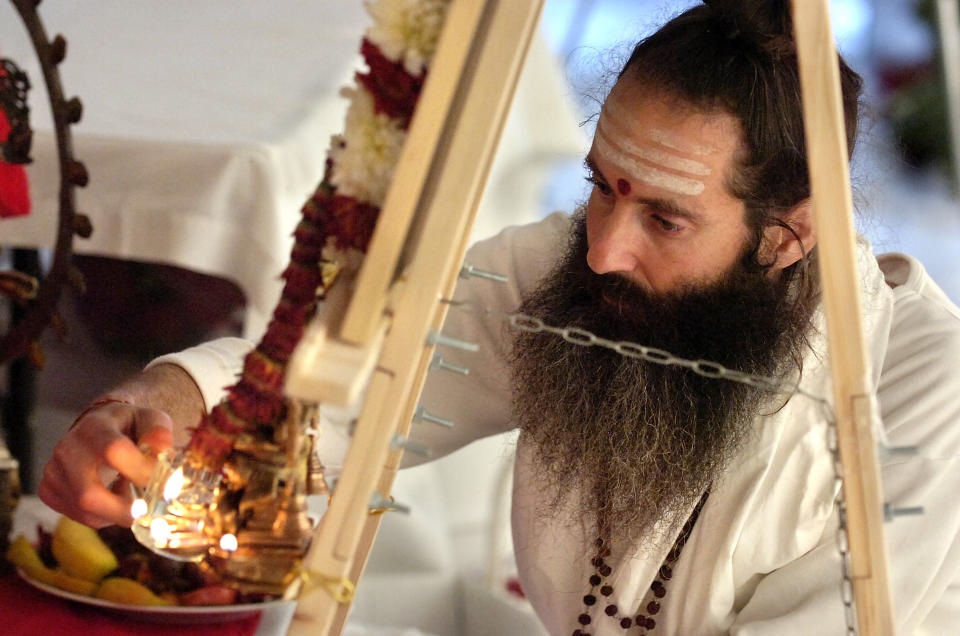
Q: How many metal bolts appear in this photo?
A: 8